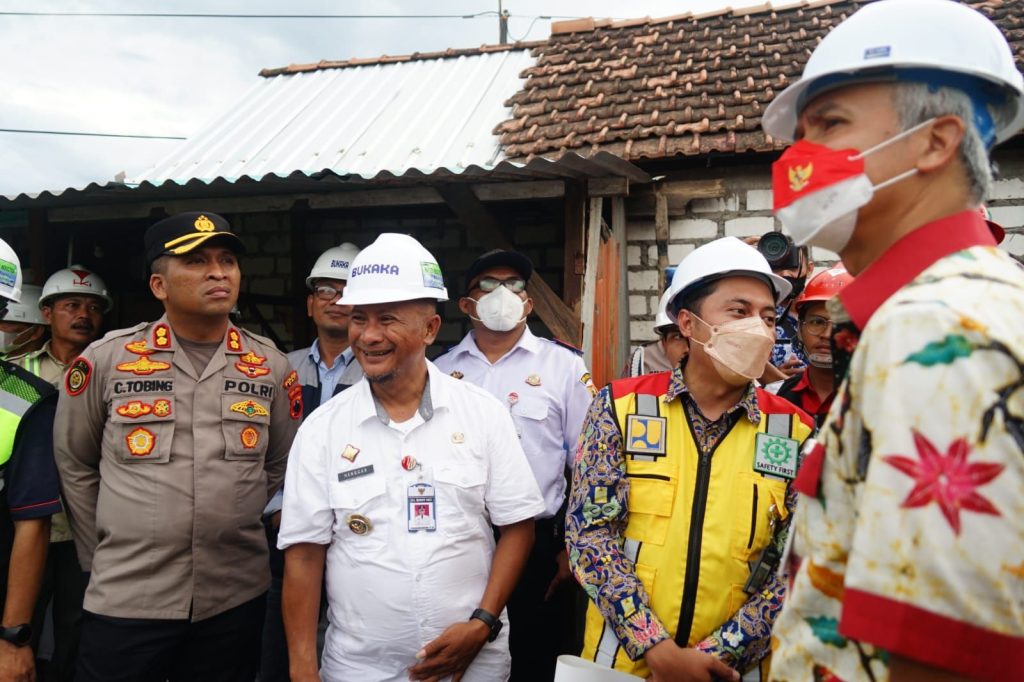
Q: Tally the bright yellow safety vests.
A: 1